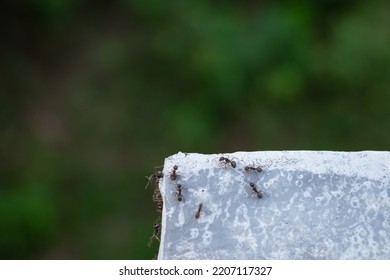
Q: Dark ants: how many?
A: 9